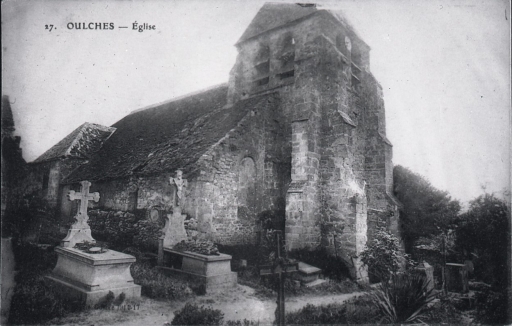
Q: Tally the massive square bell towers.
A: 1